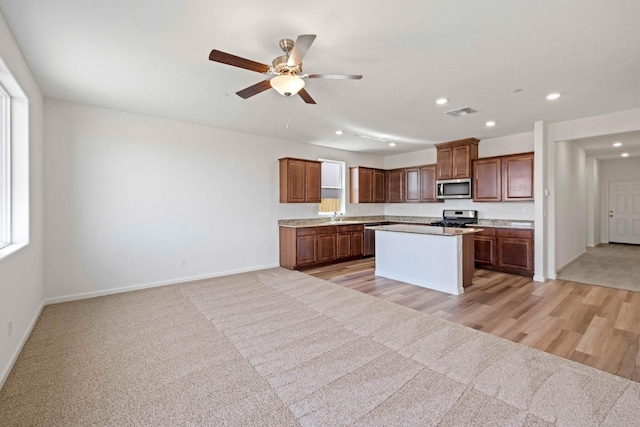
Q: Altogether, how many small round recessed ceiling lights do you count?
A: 7